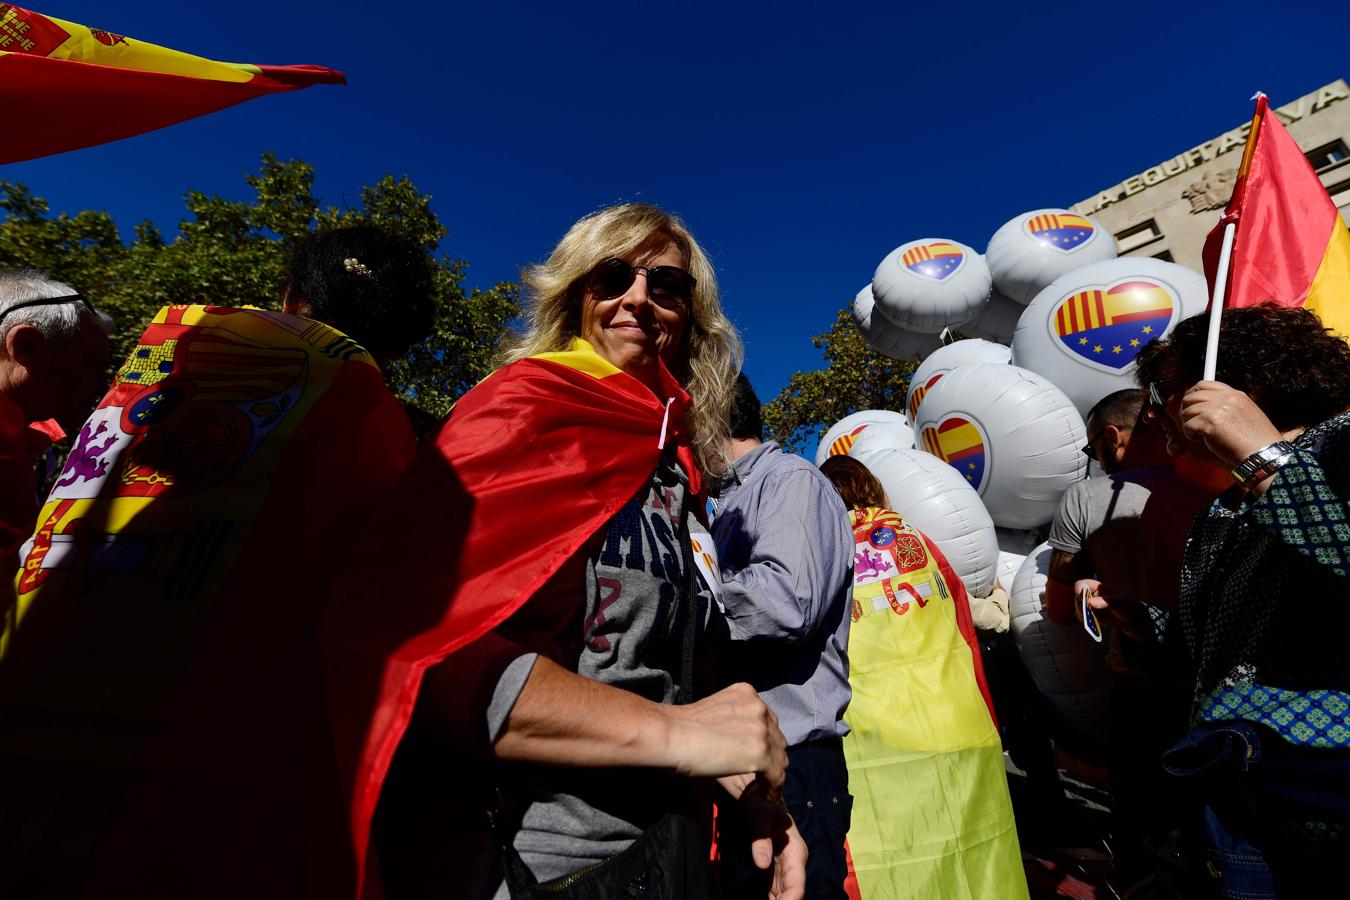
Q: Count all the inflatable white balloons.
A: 12